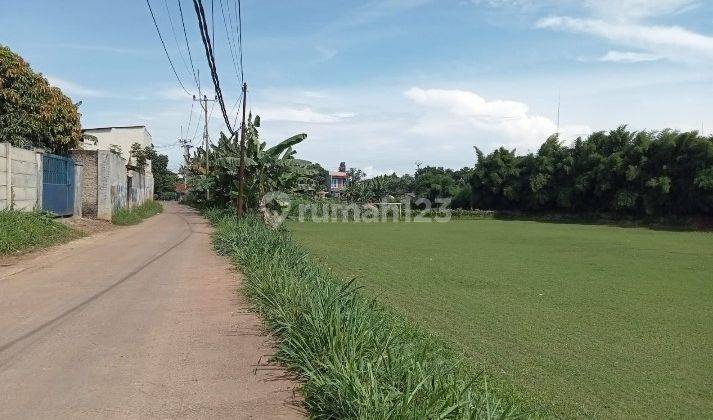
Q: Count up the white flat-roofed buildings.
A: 1